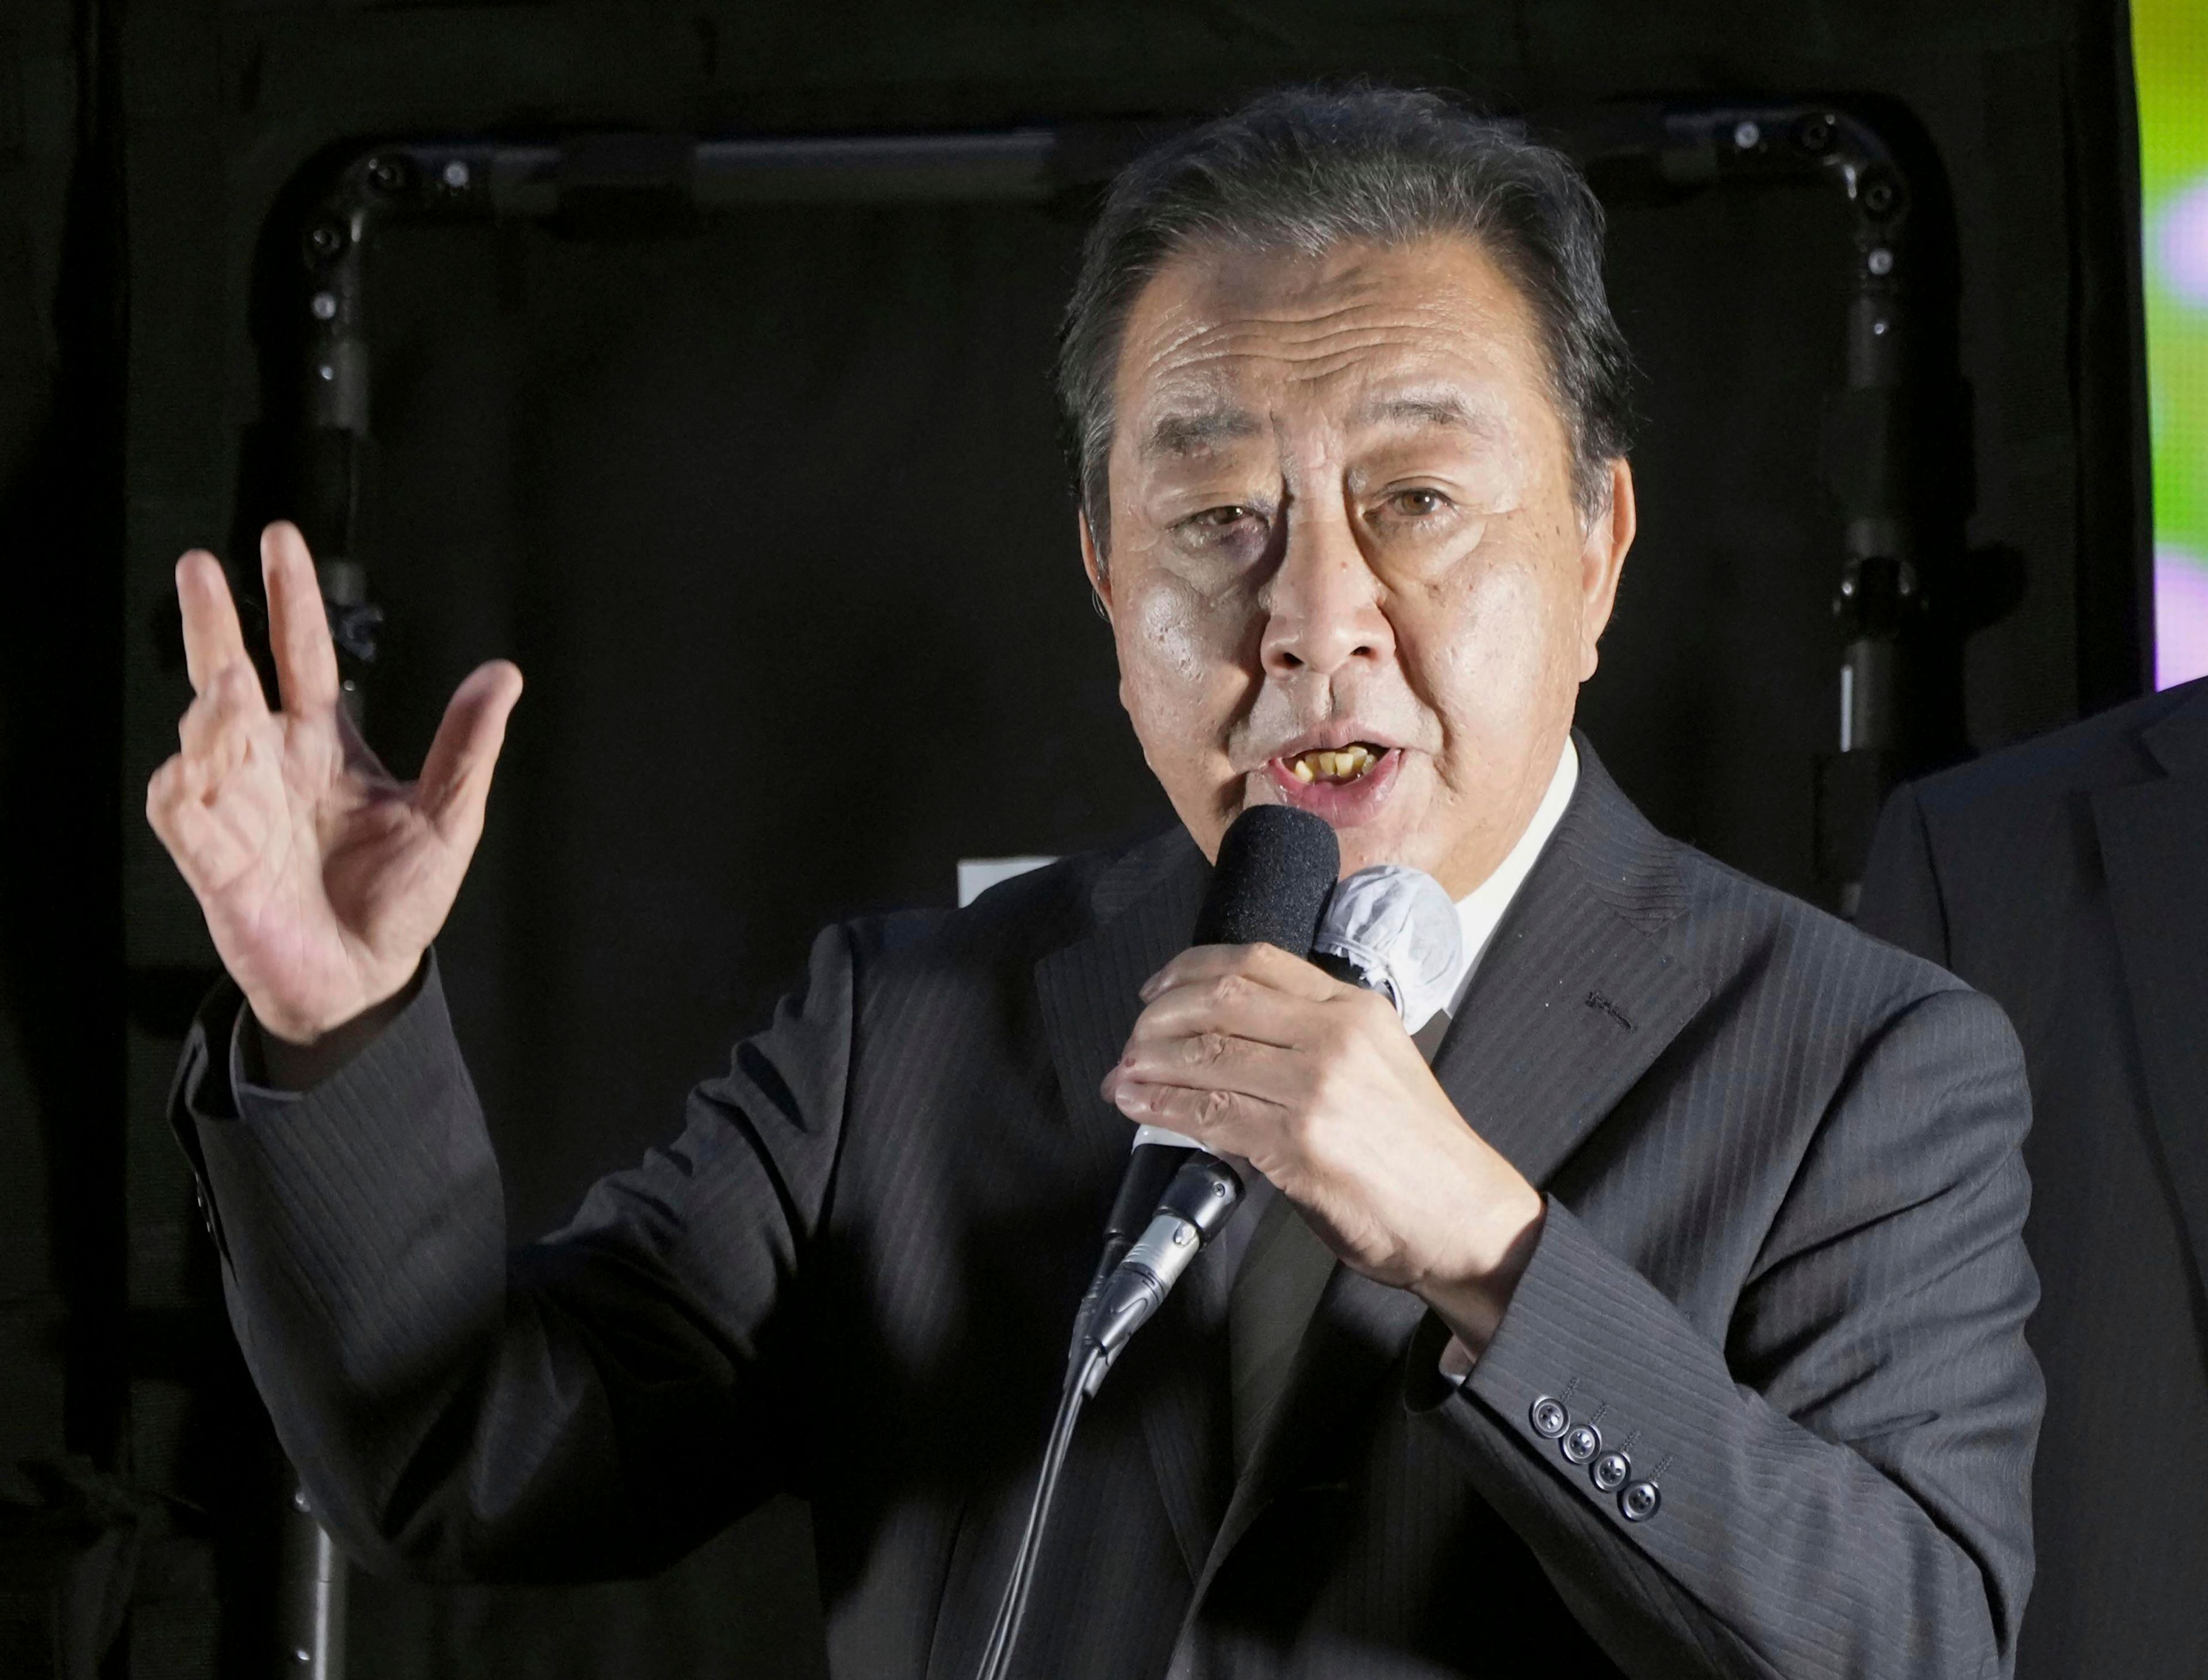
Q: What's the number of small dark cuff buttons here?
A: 4